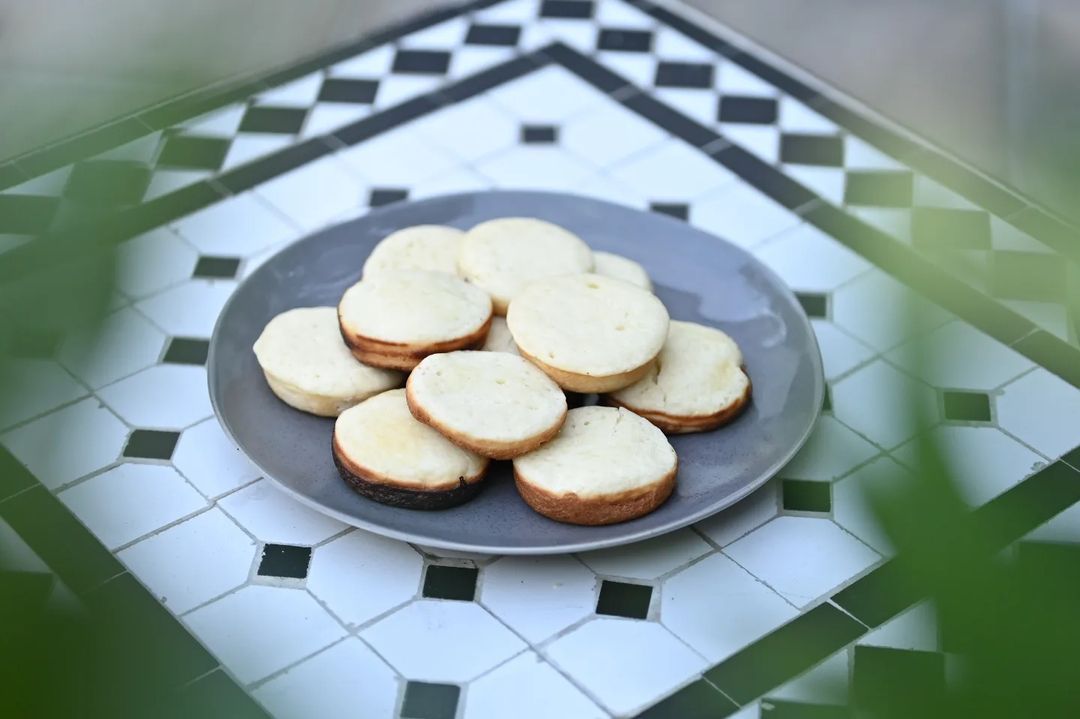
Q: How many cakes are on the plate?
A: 11